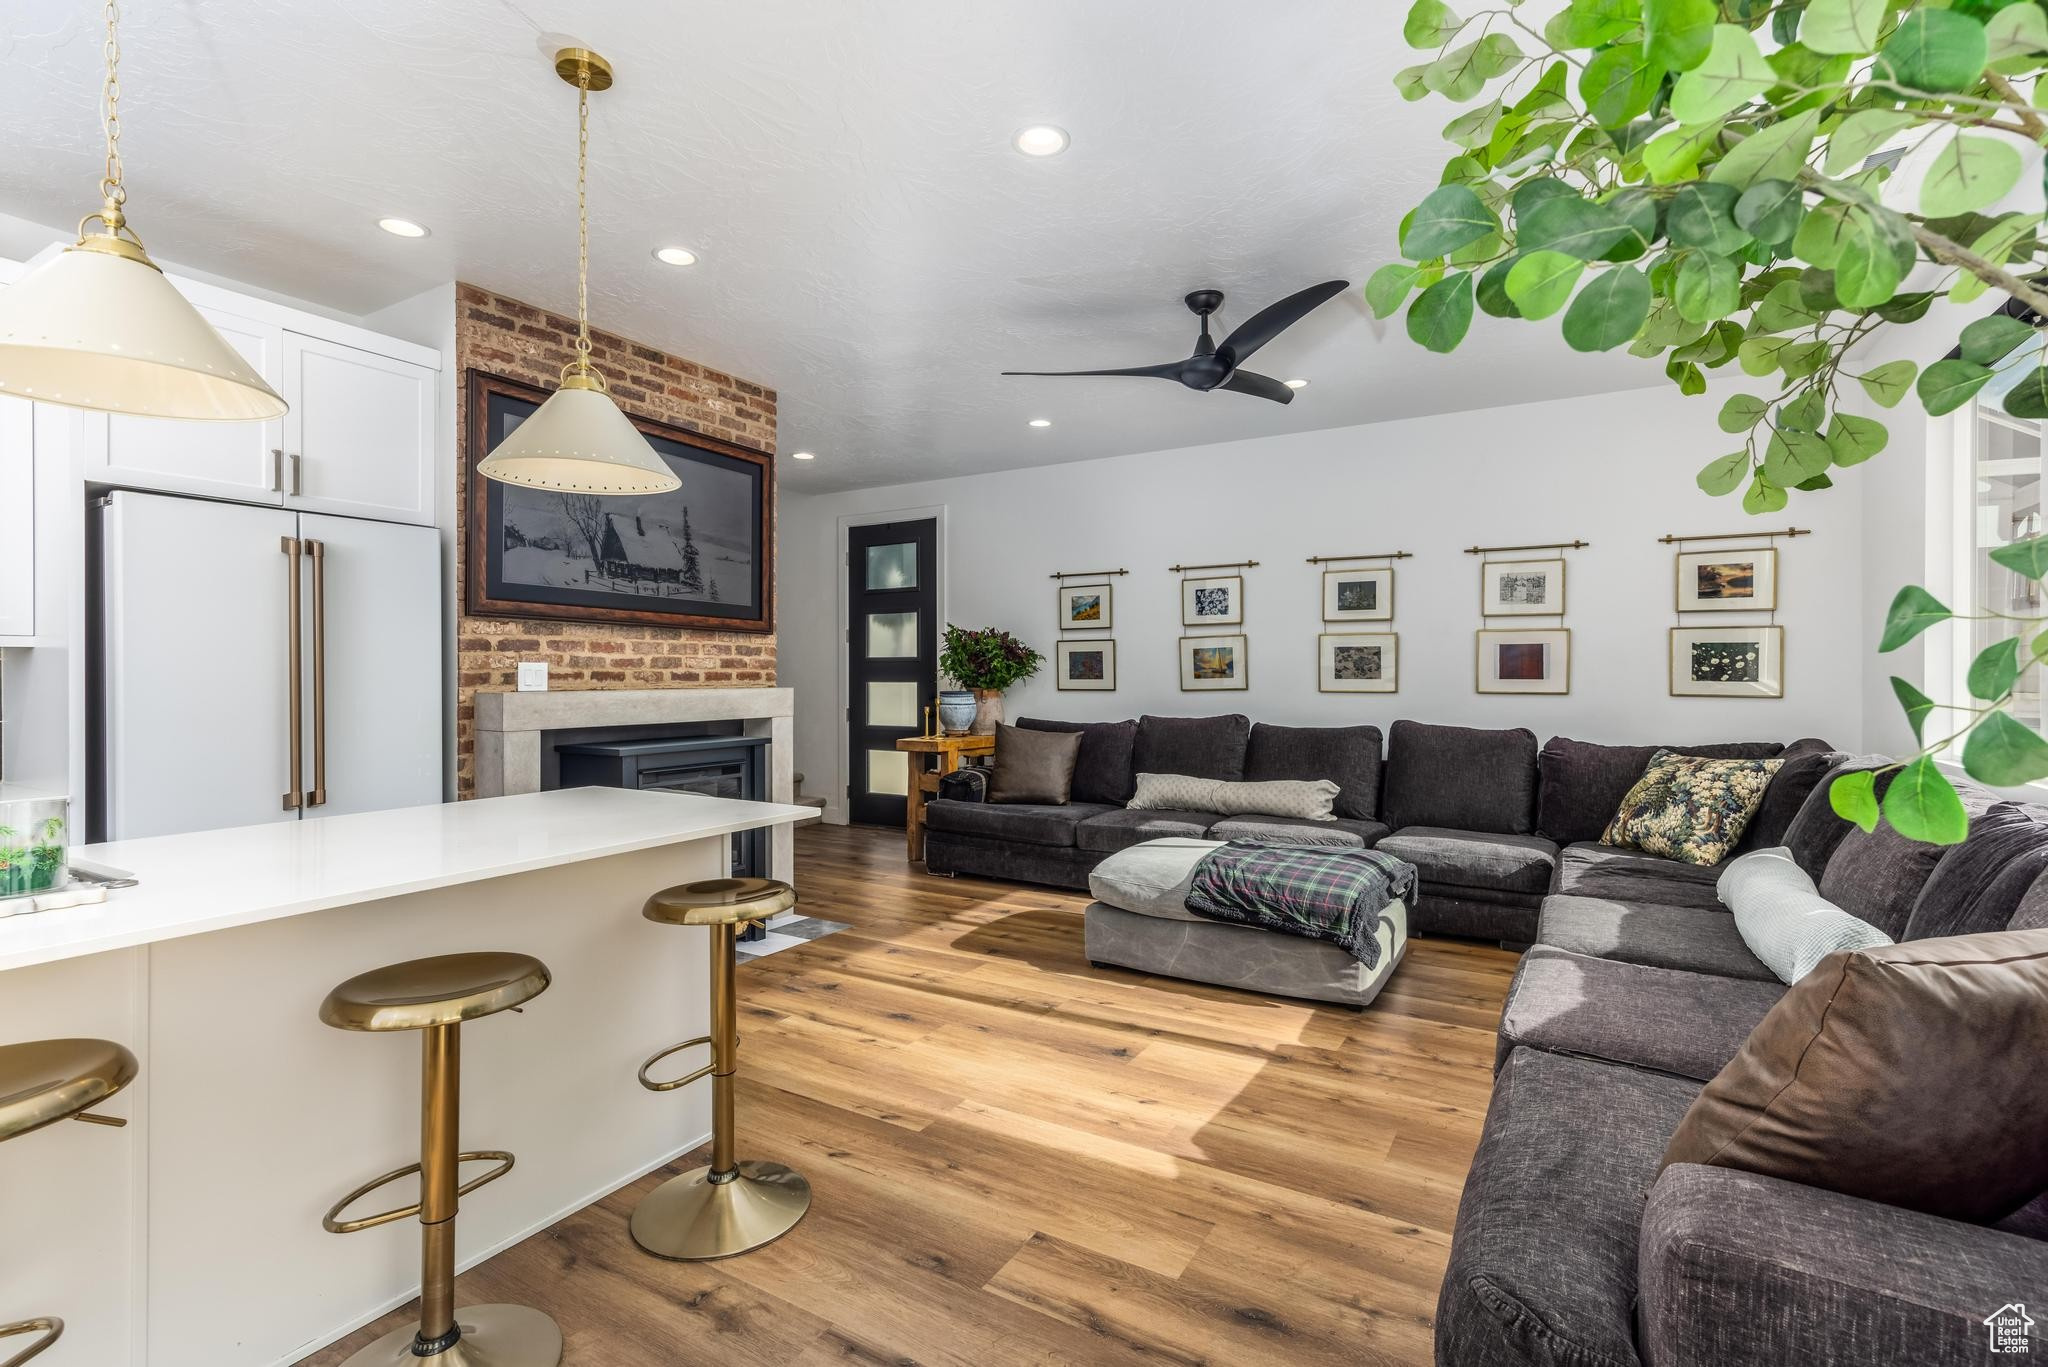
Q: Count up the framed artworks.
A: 11